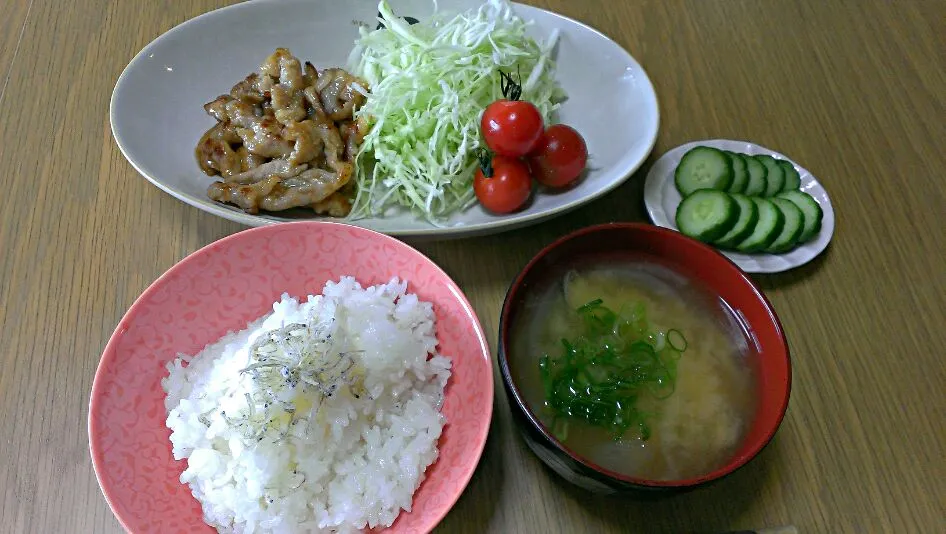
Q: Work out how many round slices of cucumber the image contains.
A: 10